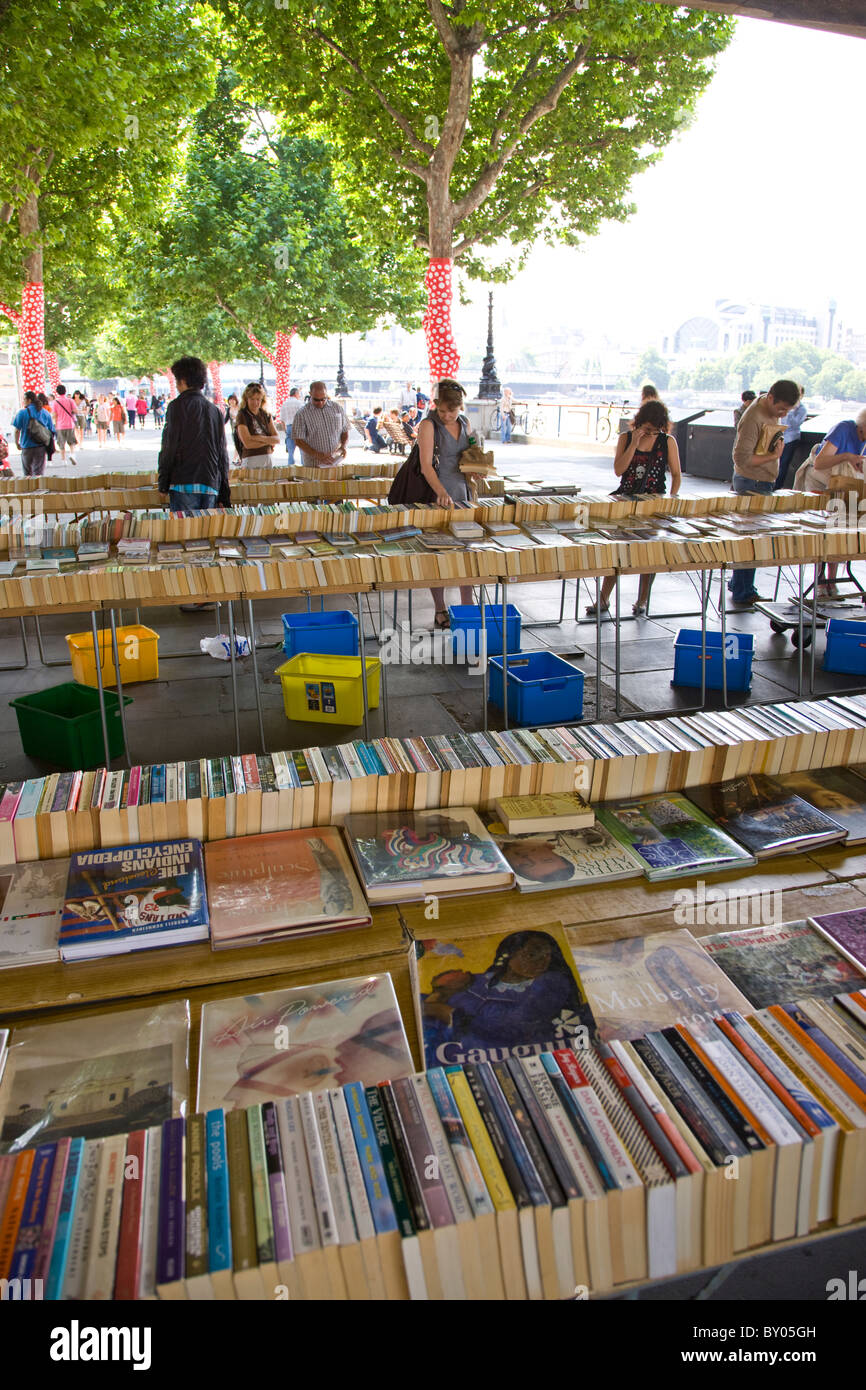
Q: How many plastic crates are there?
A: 8